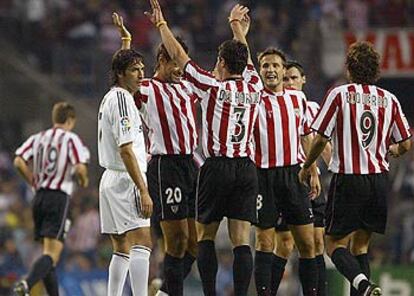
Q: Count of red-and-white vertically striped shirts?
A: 6